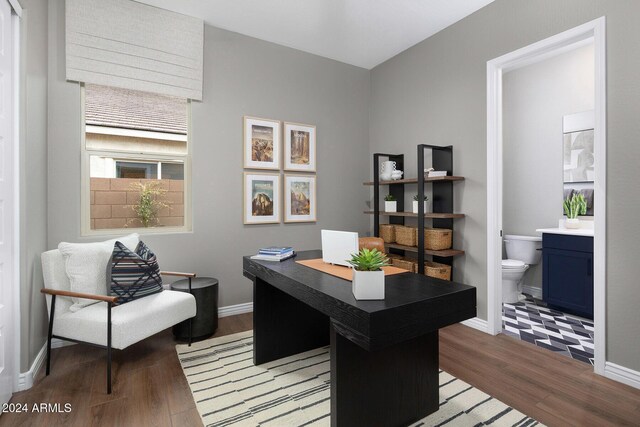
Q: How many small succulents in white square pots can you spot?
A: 3